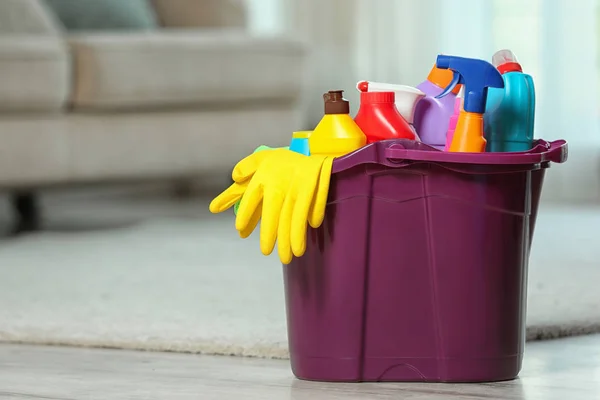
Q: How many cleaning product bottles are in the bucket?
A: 7